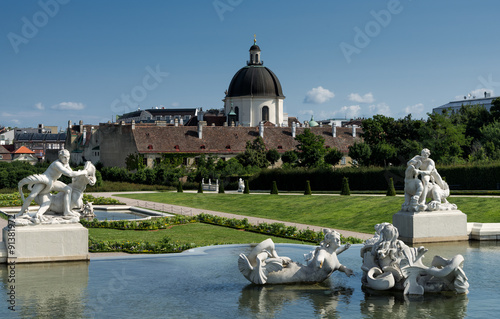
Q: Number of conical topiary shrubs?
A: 8